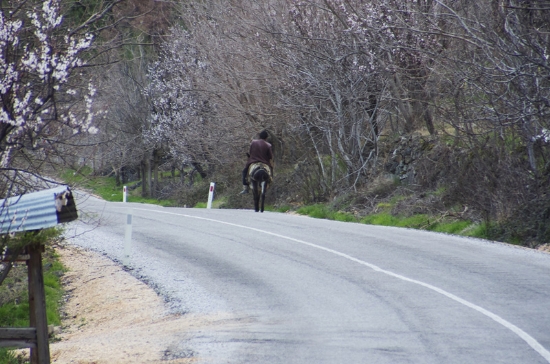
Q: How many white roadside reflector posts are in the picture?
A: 3